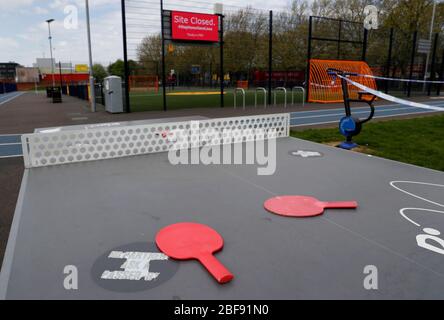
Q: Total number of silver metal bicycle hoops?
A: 4